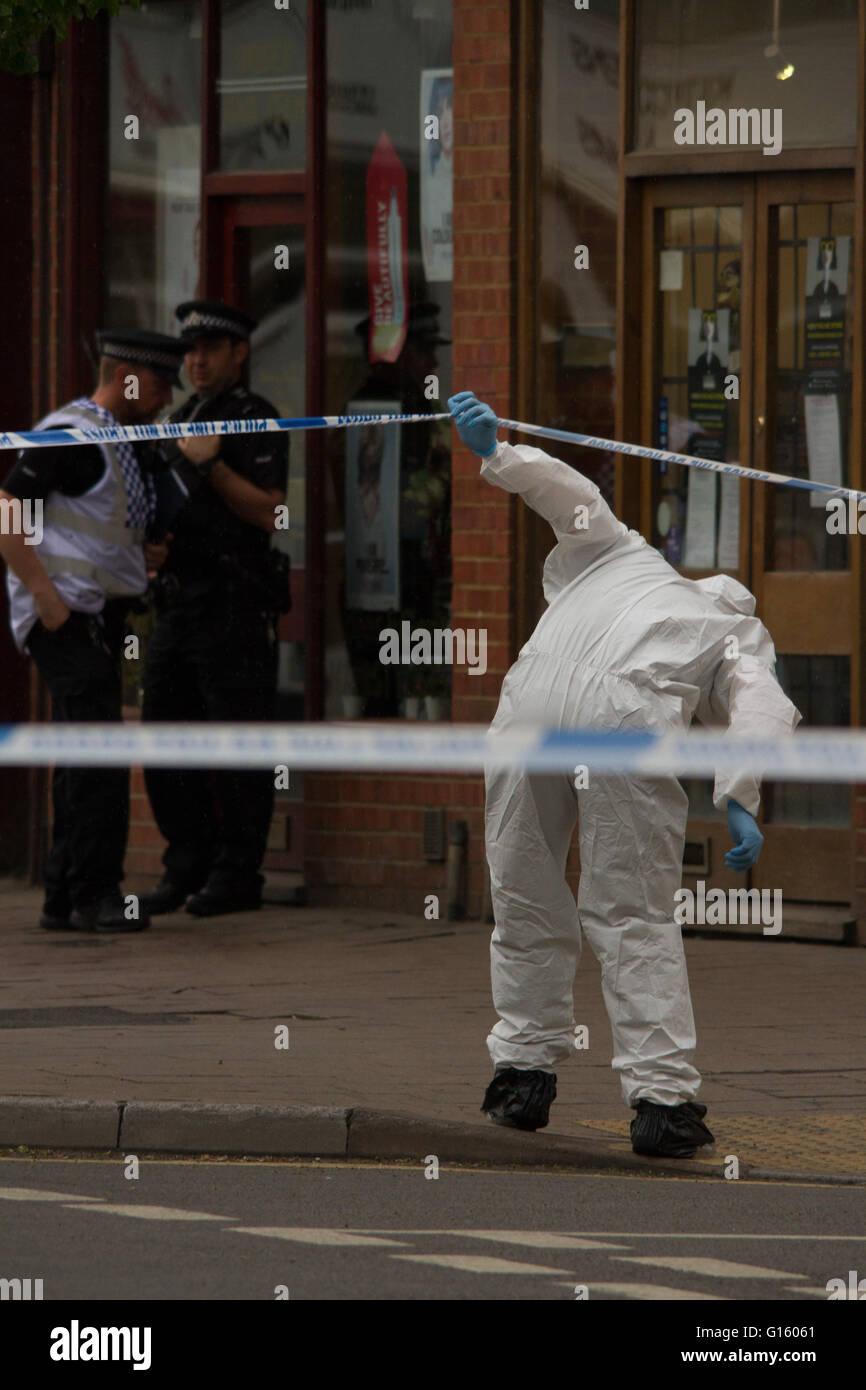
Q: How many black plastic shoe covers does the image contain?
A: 2